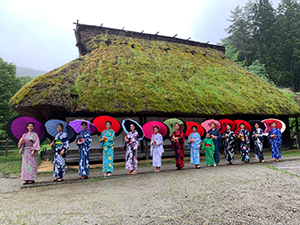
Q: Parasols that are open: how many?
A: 13